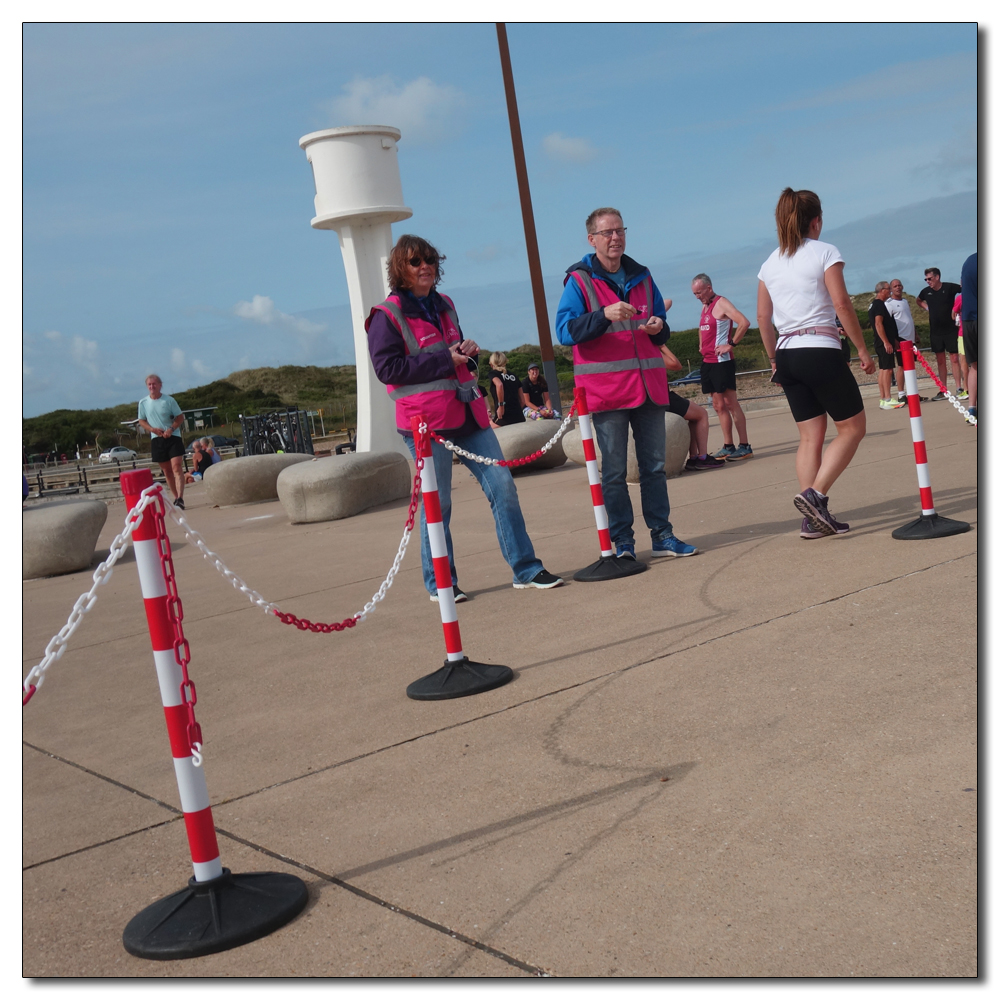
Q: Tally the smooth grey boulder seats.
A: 5